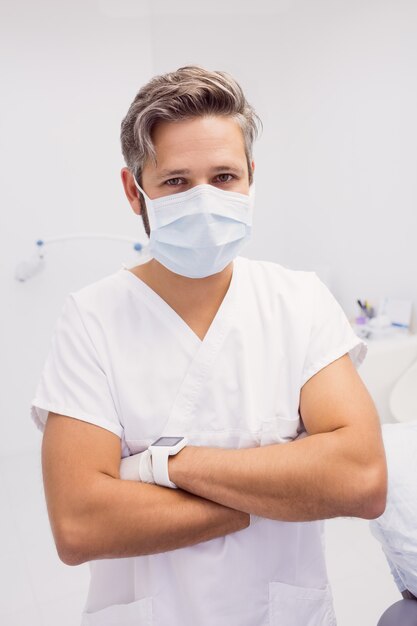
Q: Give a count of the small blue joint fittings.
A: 2